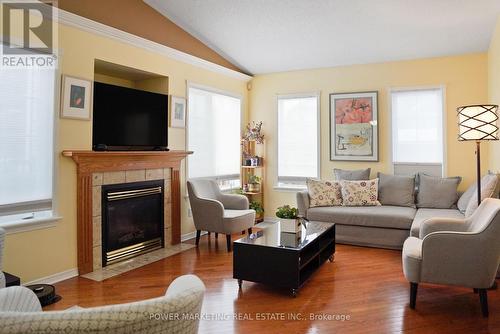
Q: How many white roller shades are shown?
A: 4